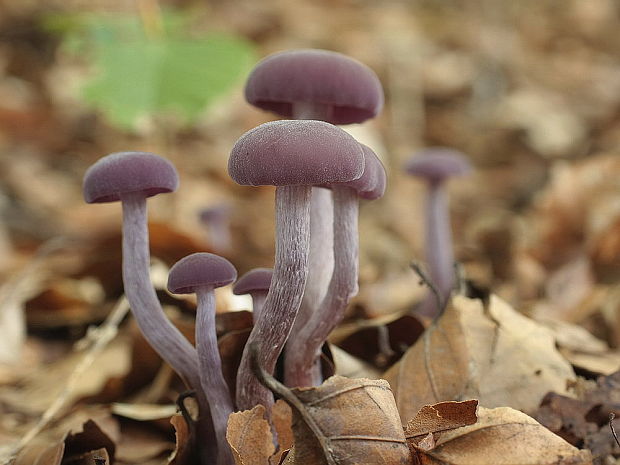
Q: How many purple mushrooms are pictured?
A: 8